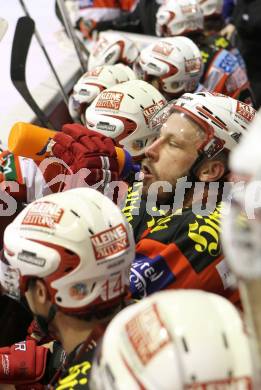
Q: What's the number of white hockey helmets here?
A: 10